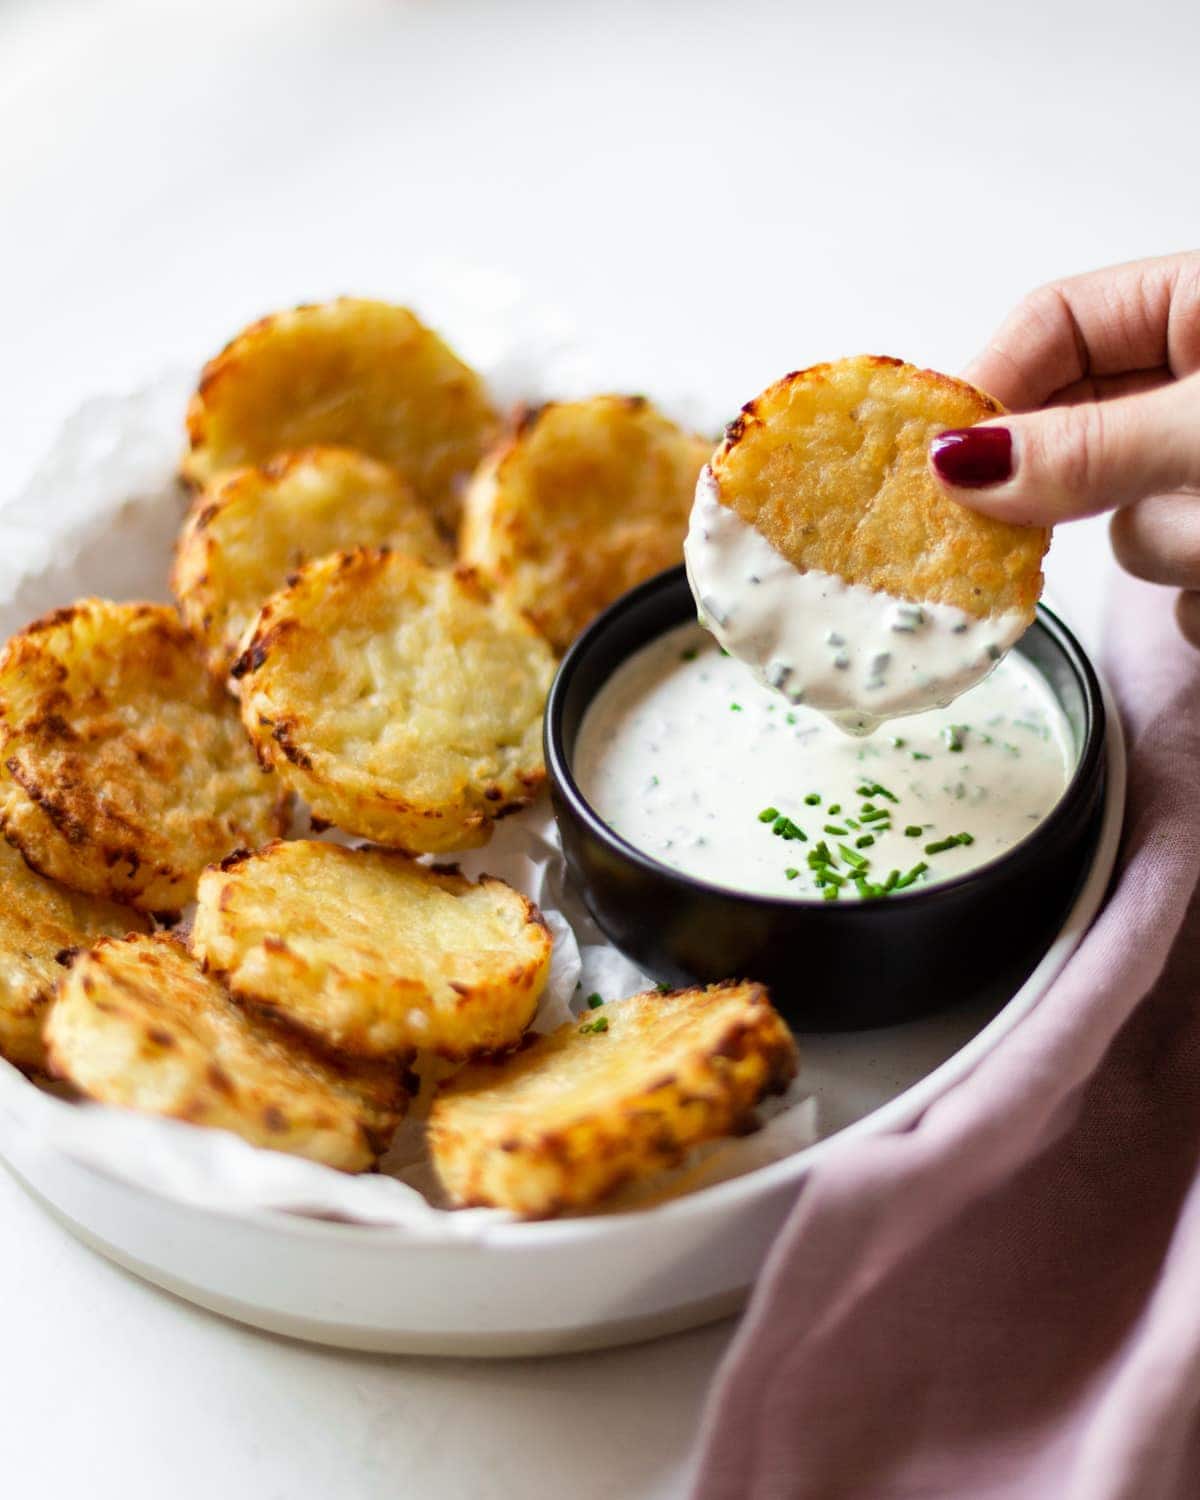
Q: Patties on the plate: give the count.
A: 9